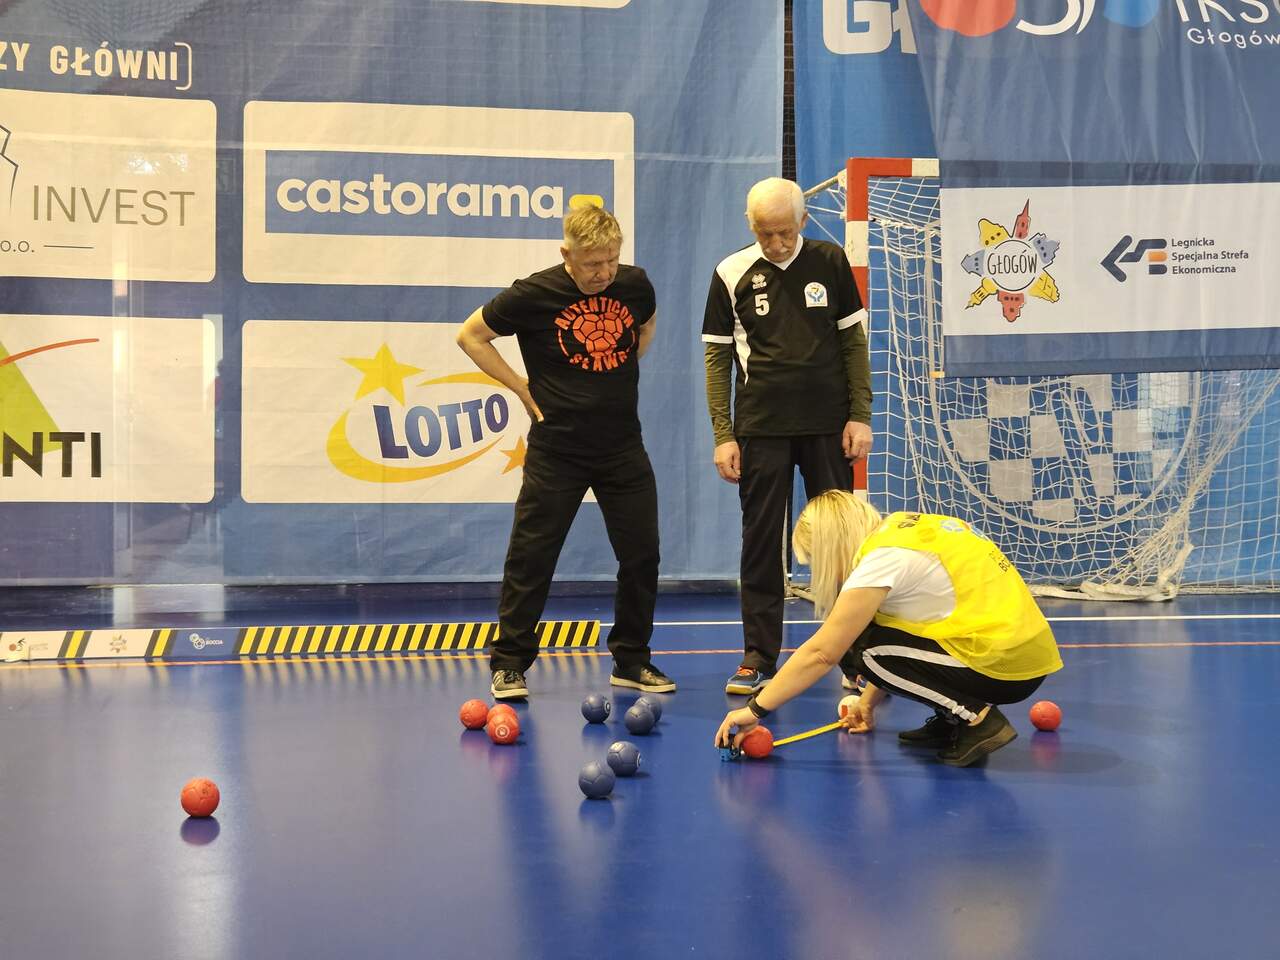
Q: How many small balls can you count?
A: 12